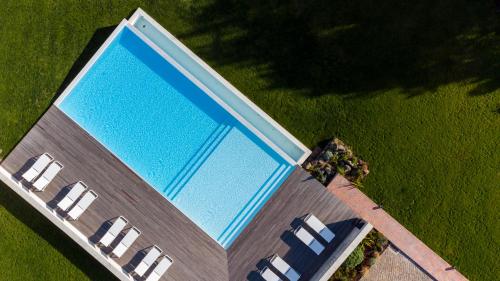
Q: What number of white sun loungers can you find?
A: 12